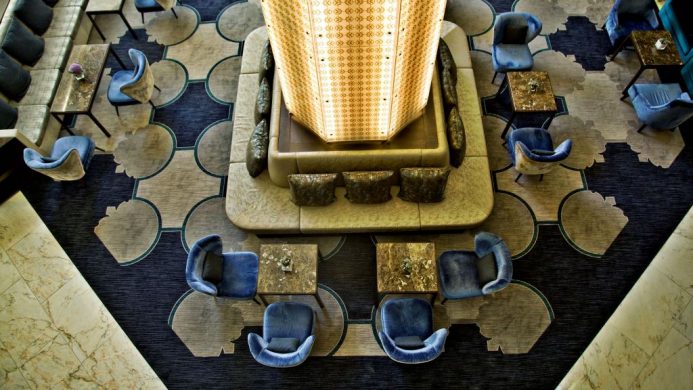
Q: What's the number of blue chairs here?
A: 11